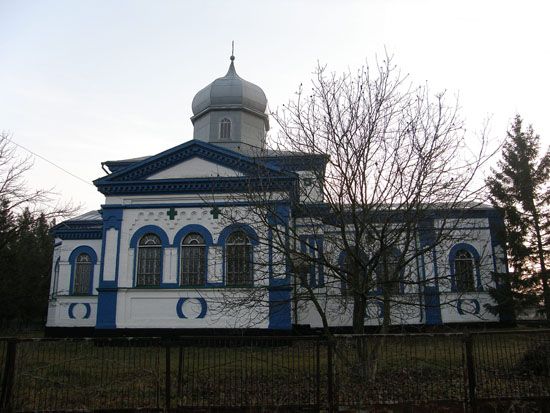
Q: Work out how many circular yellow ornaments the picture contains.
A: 0